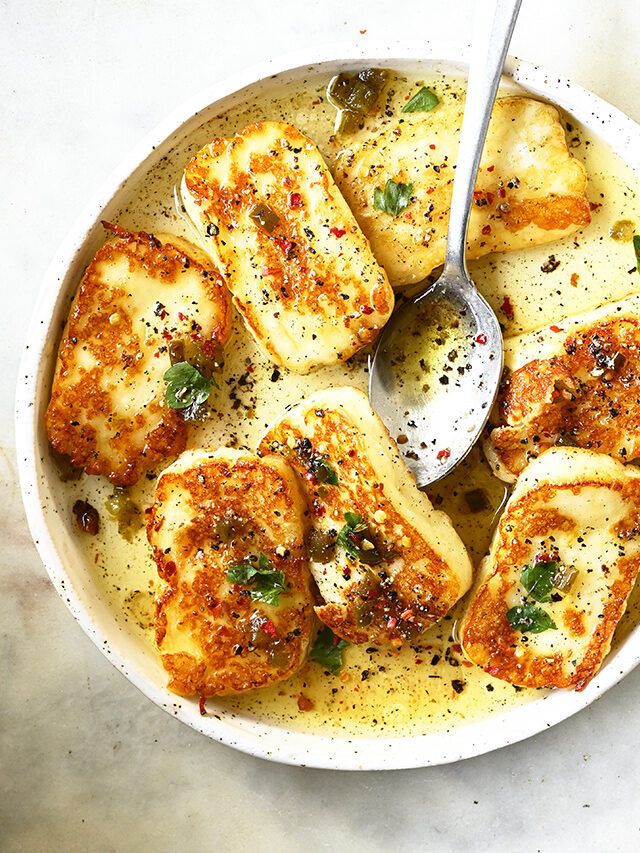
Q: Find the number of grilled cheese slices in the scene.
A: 7